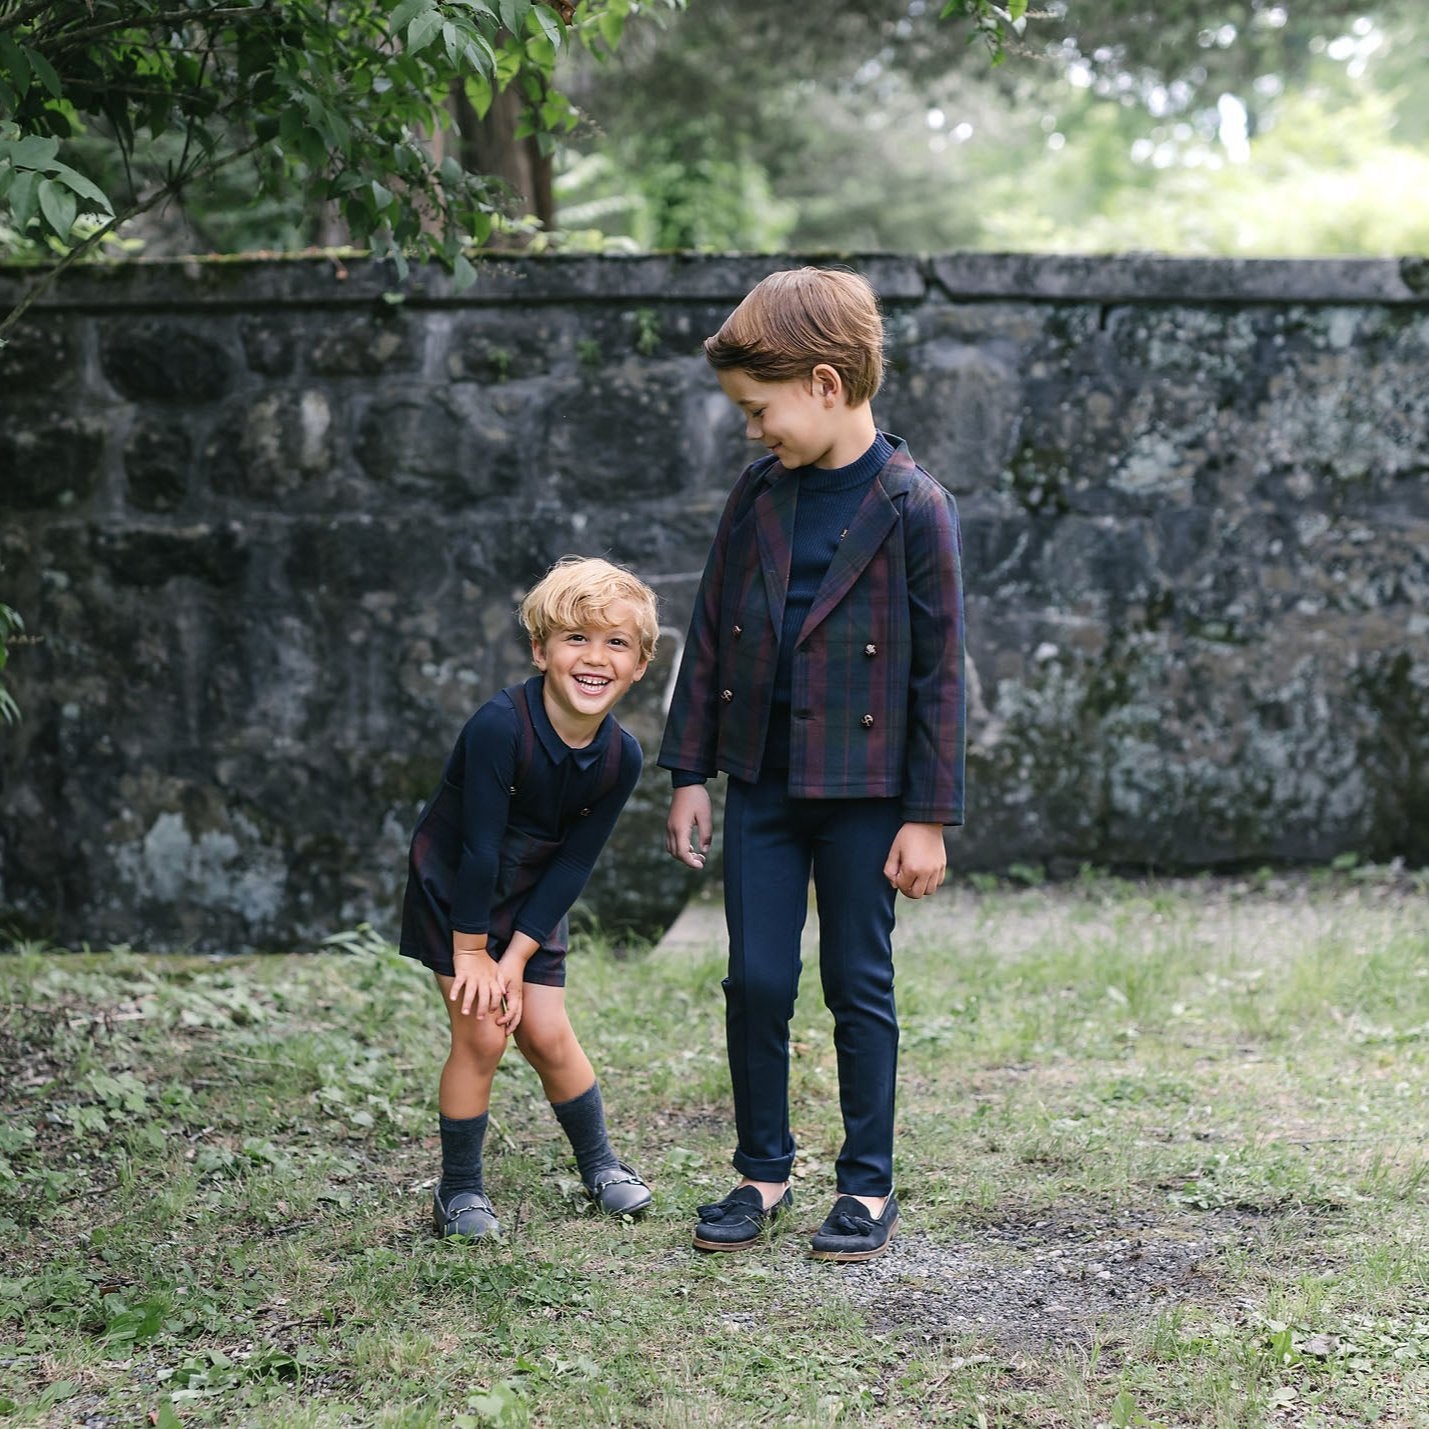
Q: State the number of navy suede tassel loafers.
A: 2